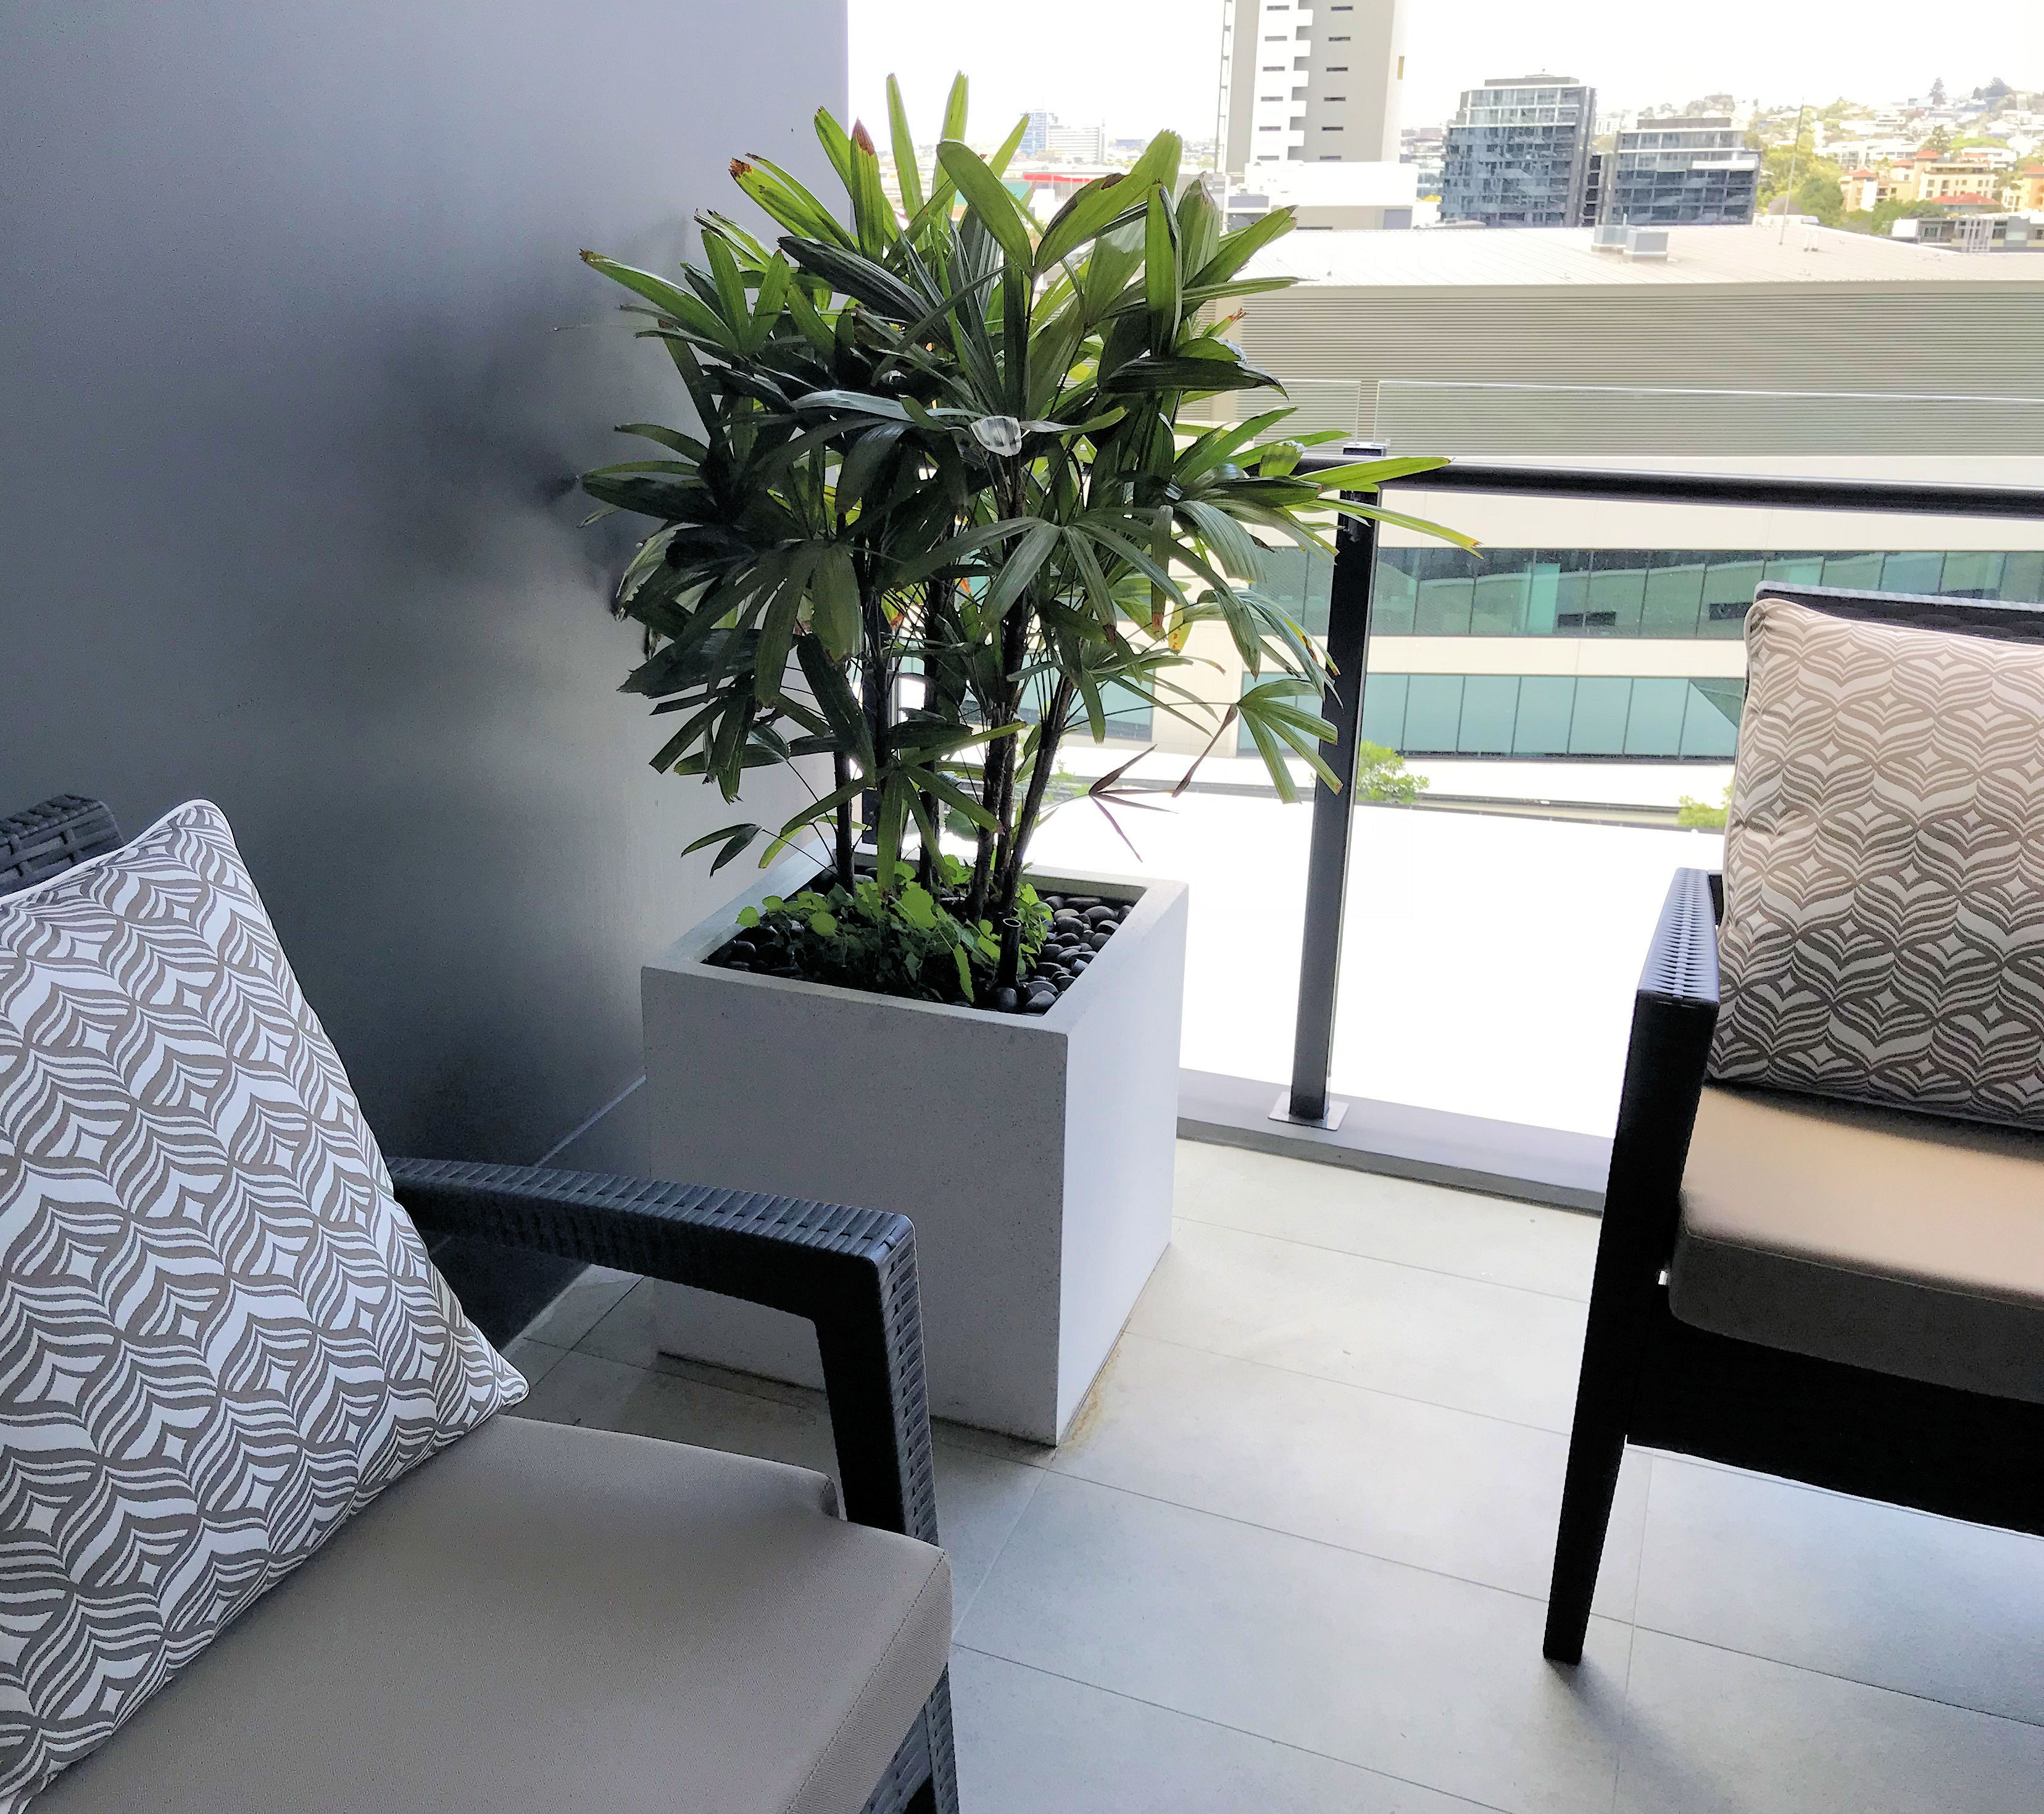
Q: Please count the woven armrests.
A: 2